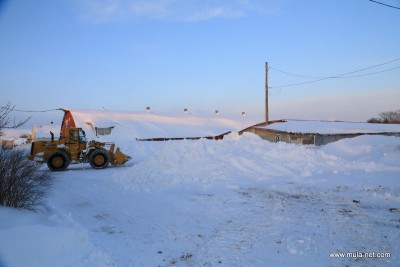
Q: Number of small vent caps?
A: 4